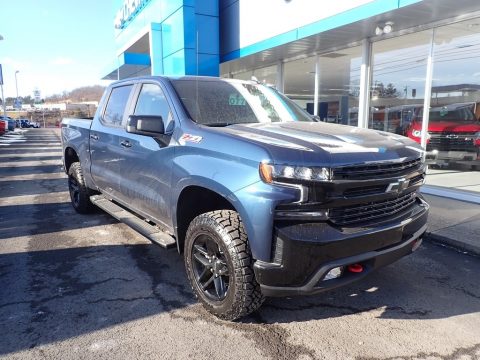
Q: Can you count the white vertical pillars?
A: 4